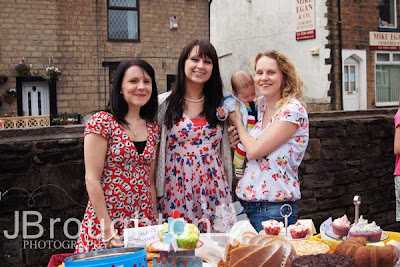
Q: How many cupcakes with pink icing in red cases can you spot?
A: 2